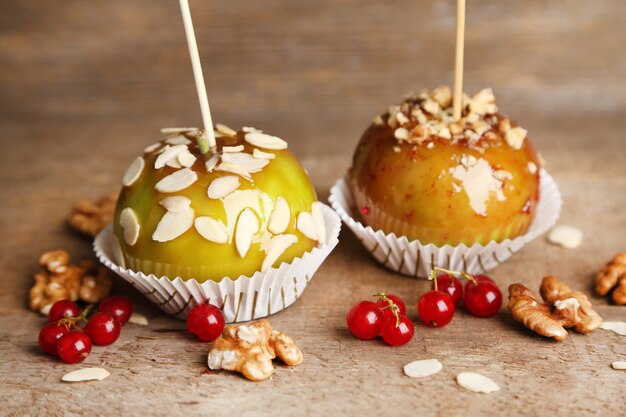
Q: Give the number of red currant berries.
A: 13